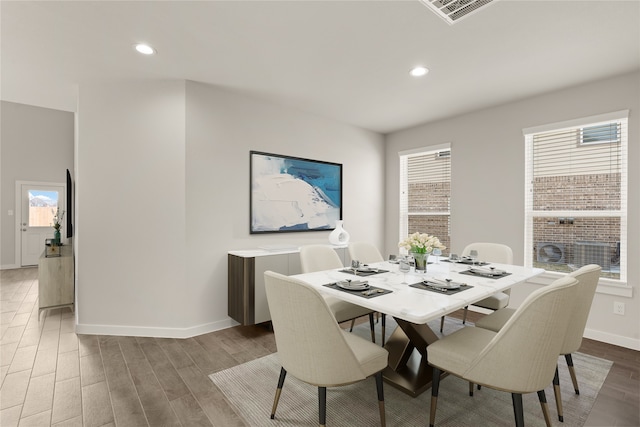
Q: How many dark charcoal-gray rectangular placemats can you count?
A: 6